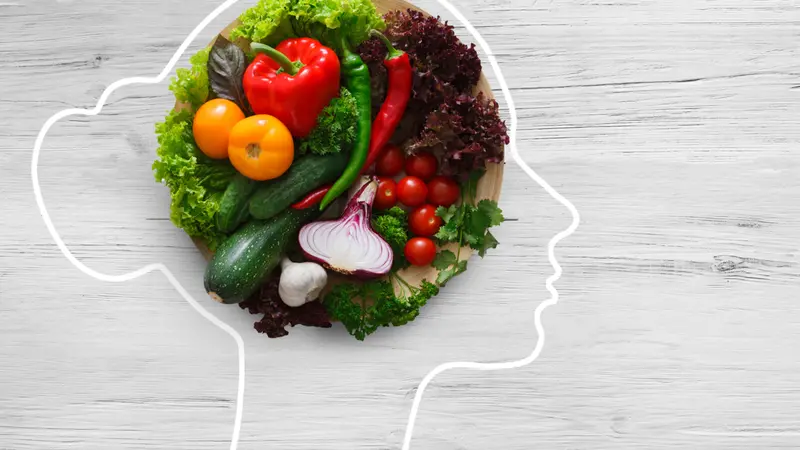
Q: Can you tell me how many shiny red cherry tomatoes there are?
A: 7